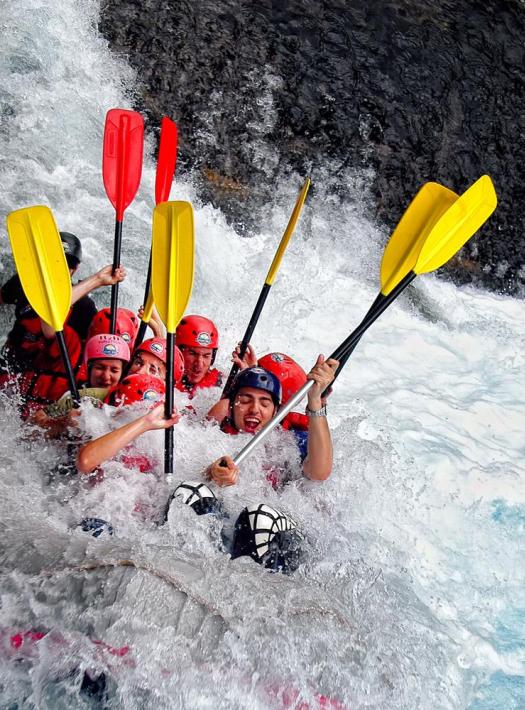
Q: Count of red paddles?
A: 2